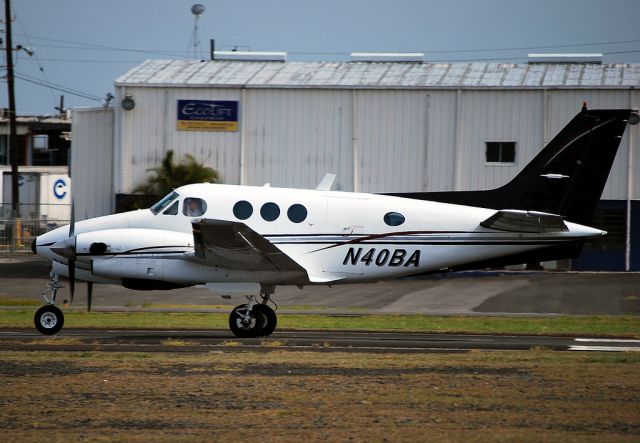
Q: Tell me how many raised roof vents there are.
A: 3